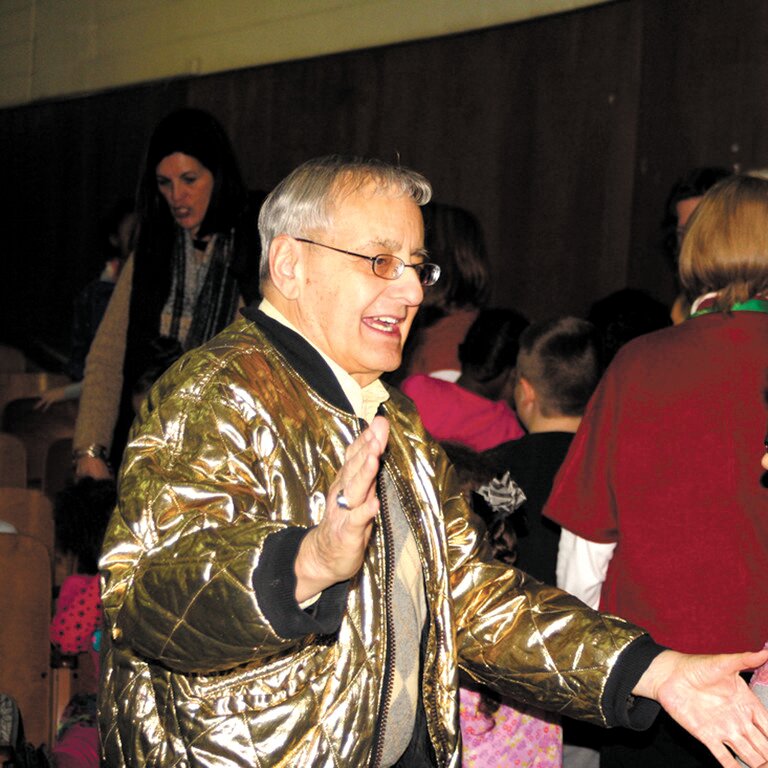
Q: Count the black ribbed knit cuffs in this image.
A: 2